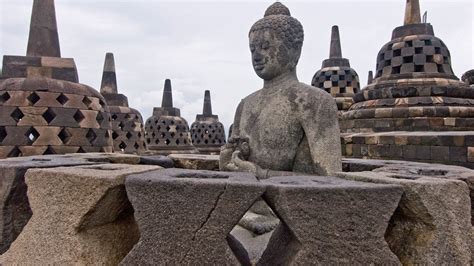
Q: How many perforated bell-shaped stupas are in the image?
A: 6